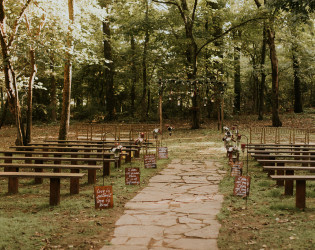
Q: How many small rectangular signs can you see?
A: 6